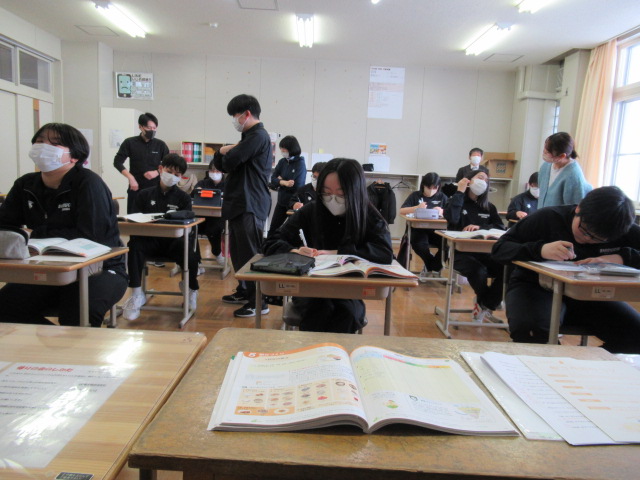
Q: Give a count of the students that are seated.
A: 9